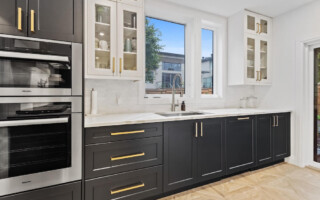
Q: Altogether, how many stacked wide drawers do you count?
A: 3